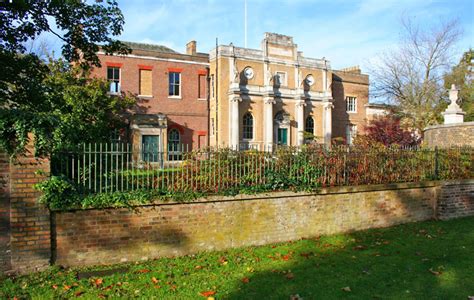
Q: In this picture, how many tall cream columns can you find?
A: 4